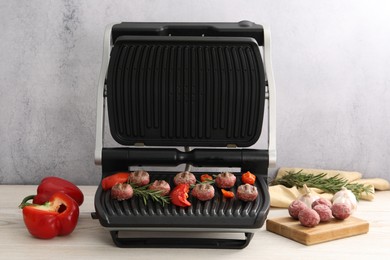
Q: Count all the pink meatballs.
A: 12